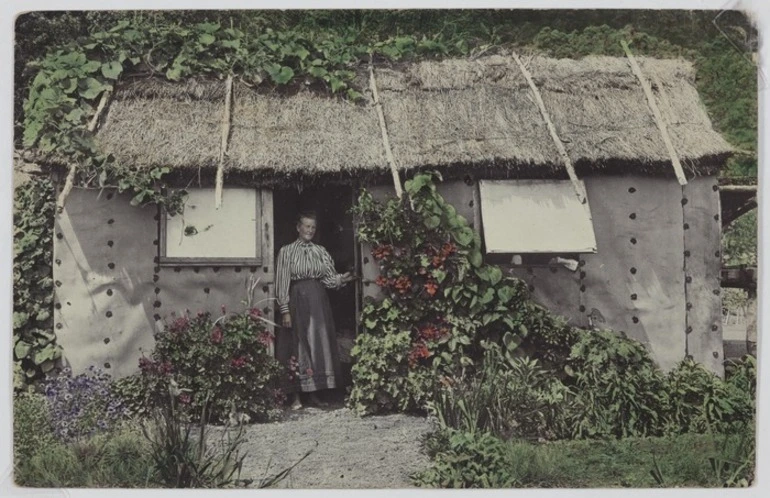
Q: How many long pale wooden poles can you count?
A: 5